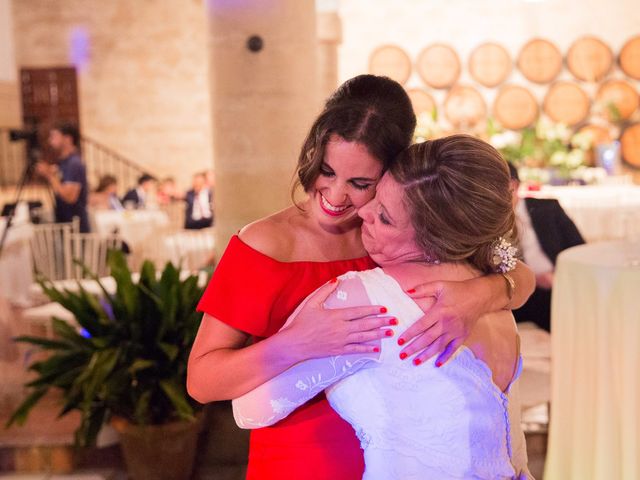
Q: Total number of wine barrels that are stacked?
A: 13